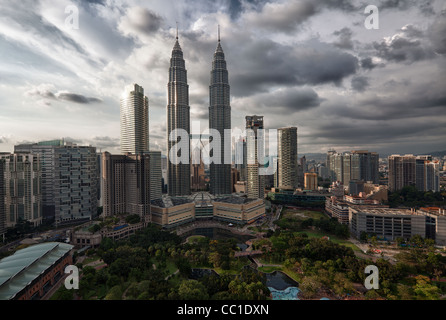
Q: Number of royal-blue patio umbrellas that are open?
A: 0